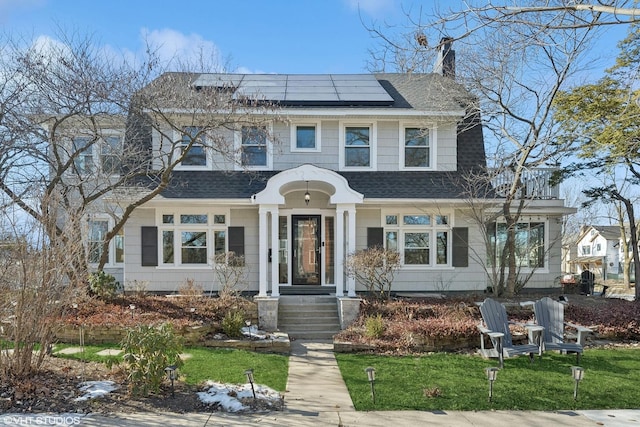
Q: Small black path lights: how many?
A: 5